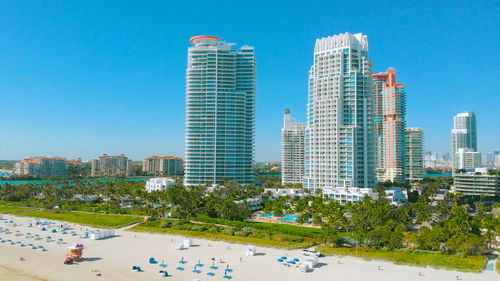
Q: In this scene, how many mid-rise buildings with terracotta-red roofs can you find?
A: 3